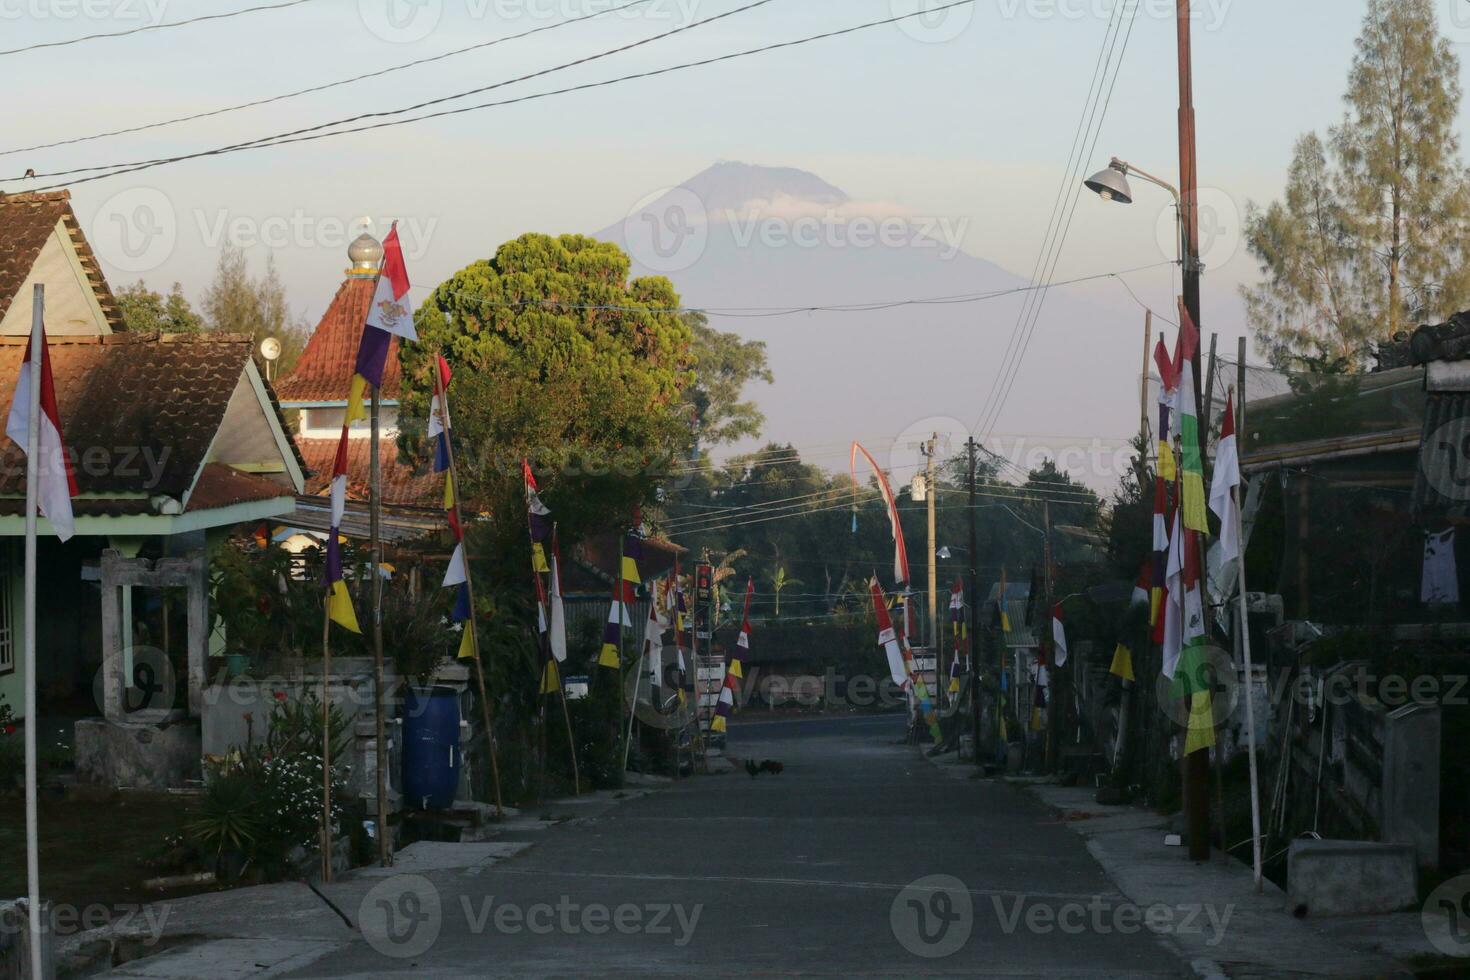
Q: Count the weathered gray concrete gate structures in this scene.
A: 1